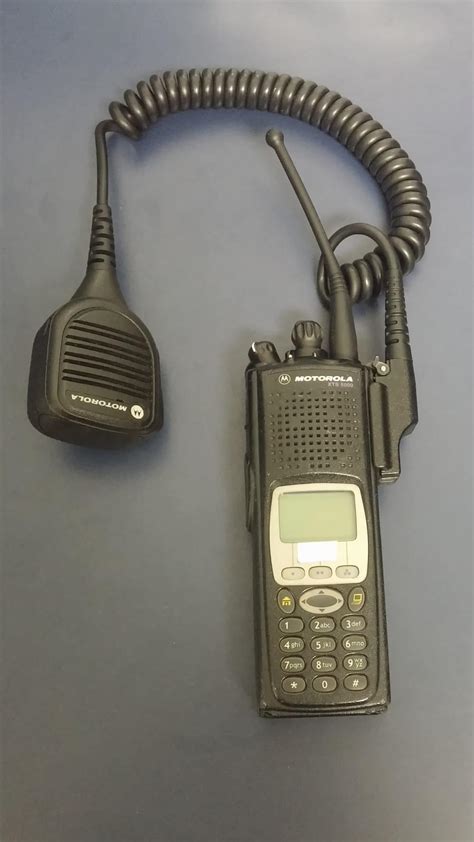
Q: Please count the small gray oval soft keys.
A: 3